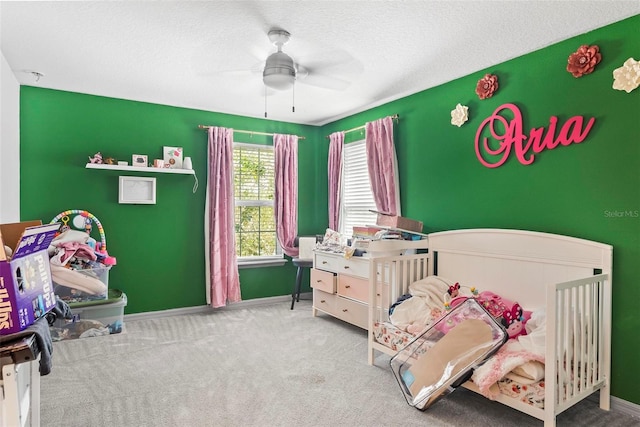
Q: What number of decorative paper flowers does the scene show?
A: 4